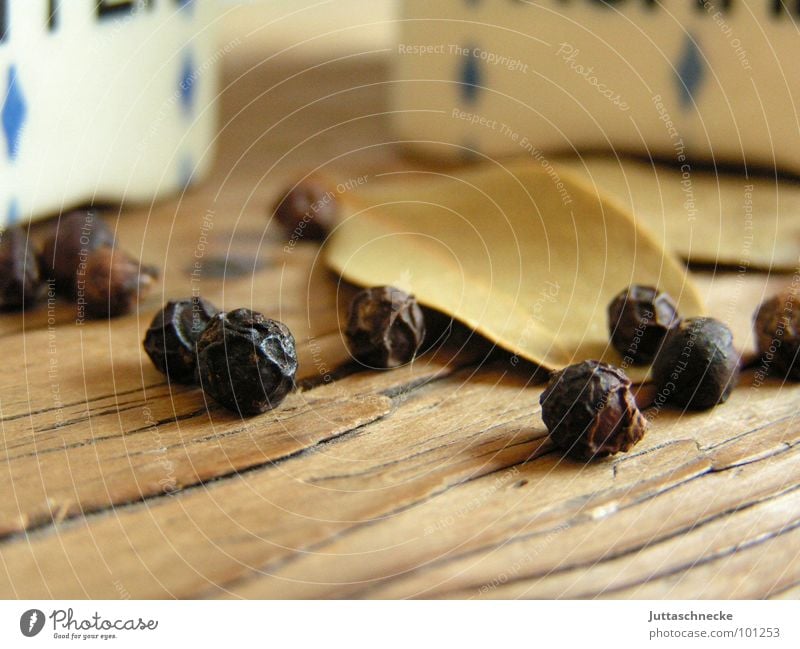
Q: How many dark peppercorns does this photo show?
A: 11